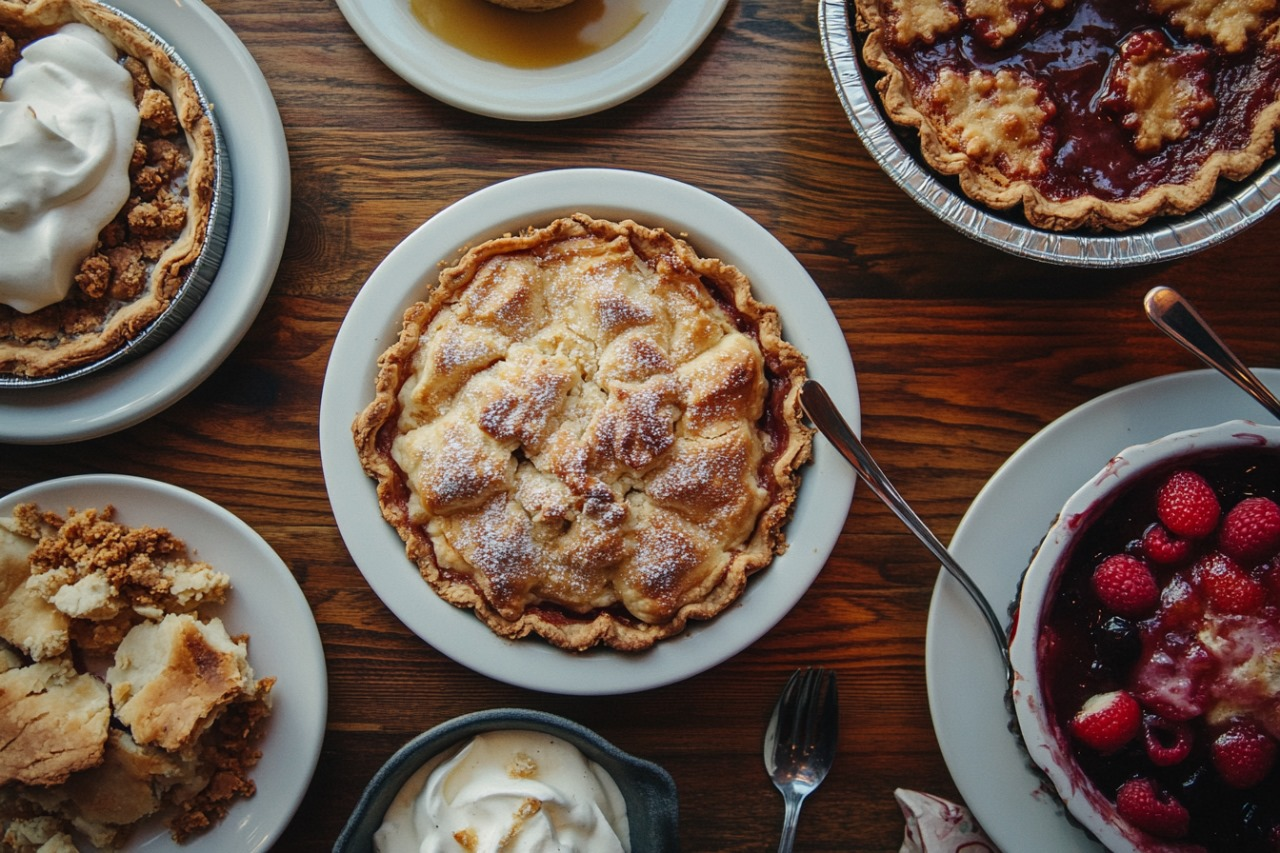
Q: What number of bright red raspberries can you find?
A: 9